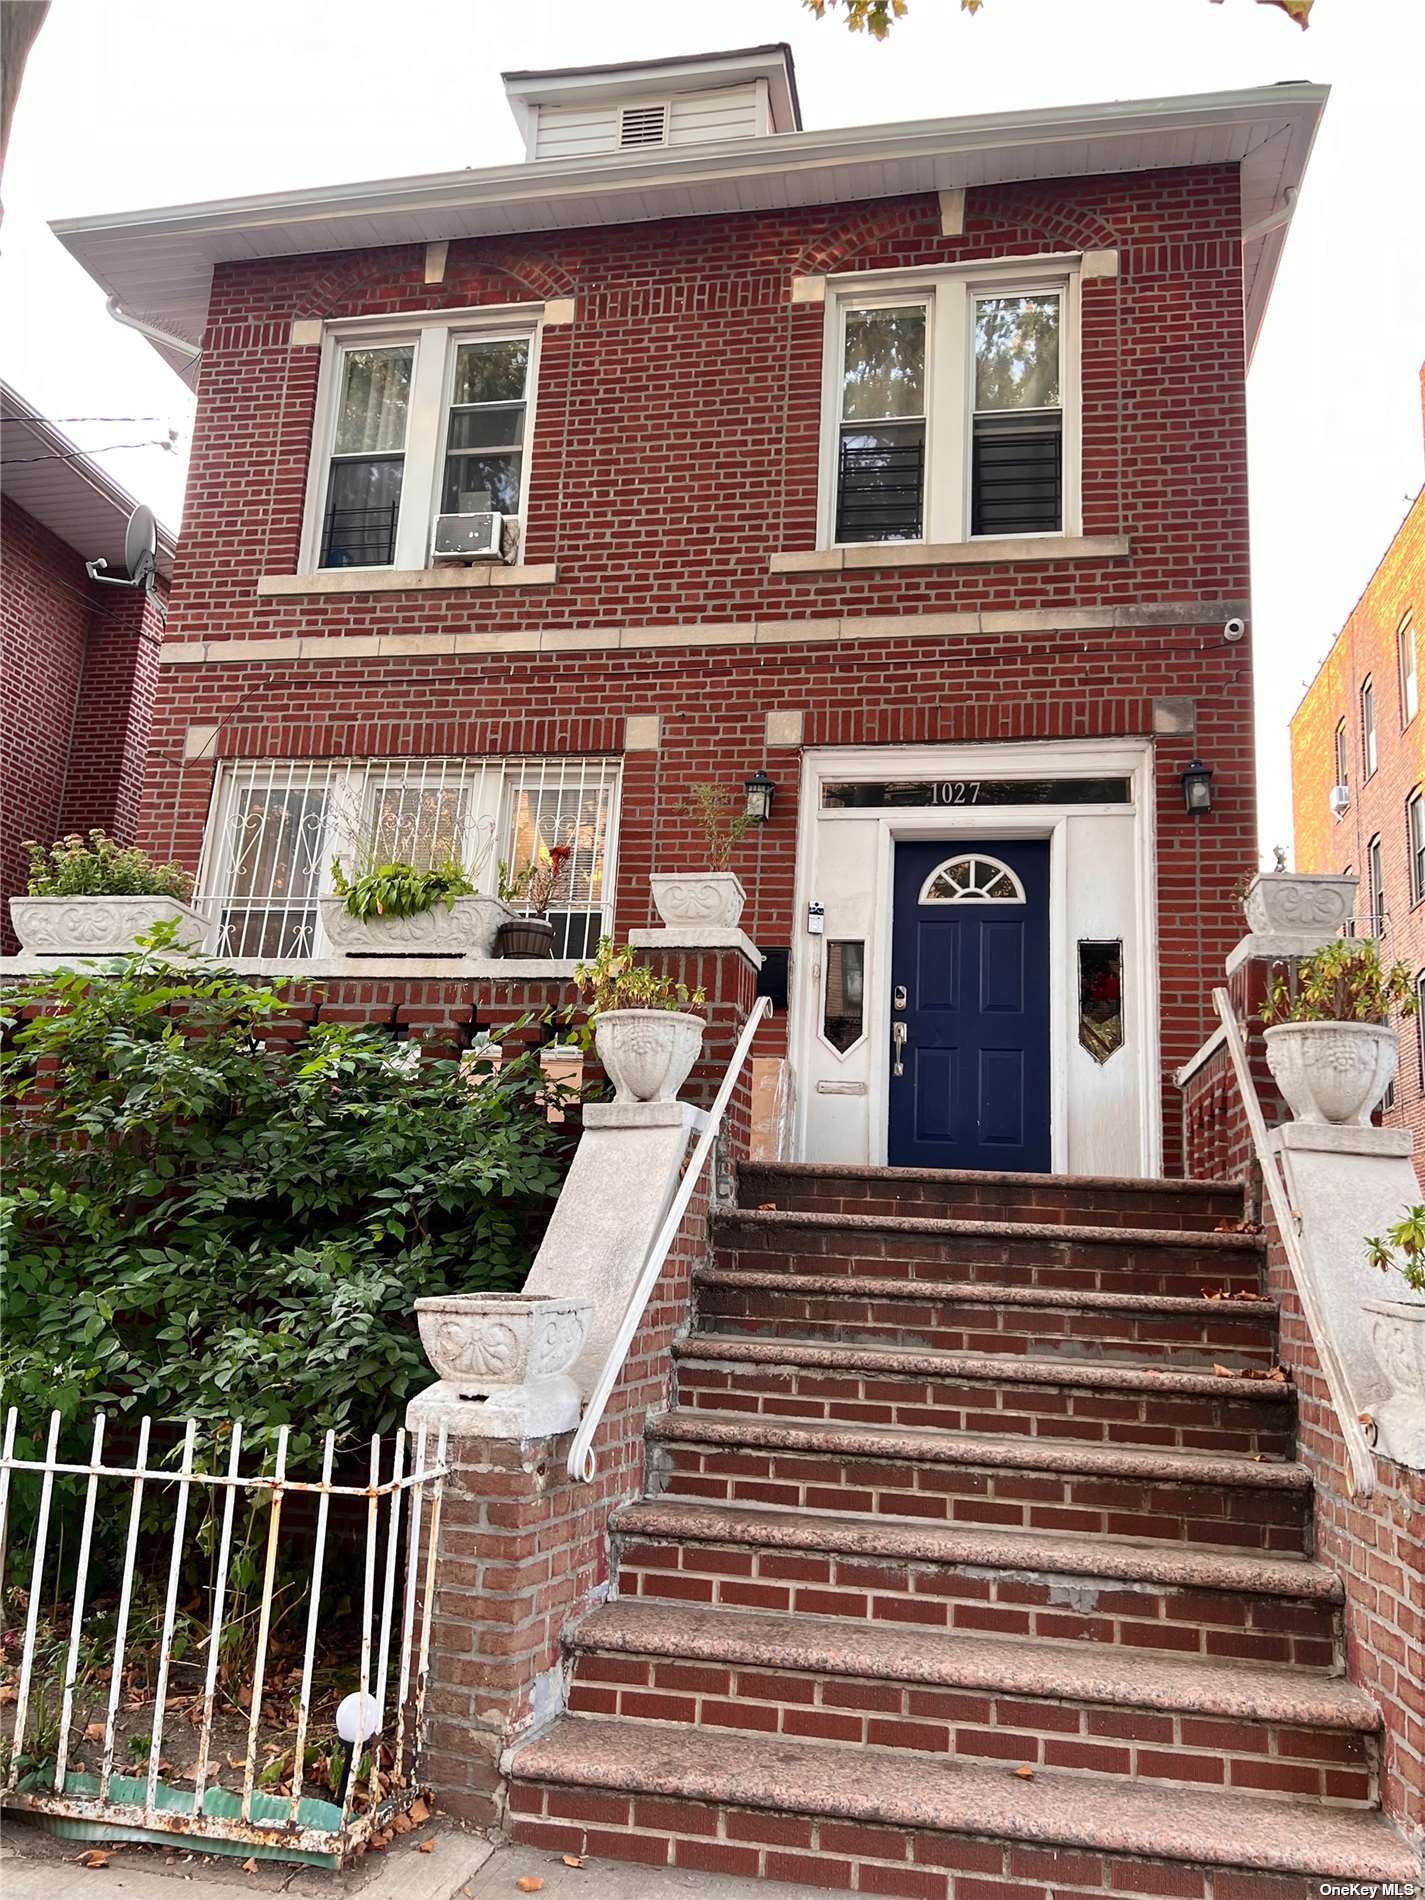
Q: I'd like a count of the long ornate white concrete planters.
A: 2